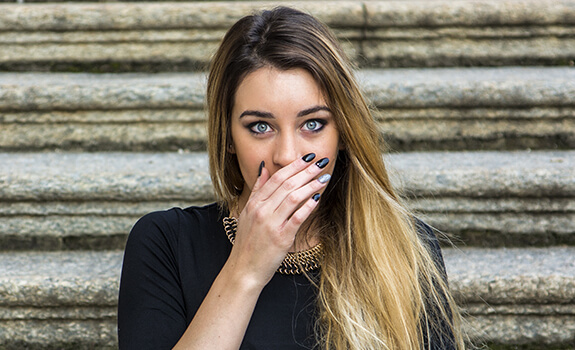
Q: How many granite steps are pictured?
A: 4